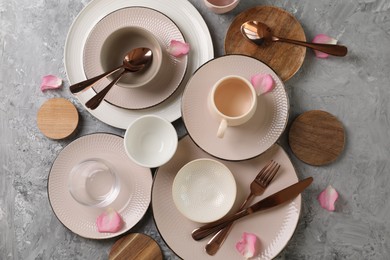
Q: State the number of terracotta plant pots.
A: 0